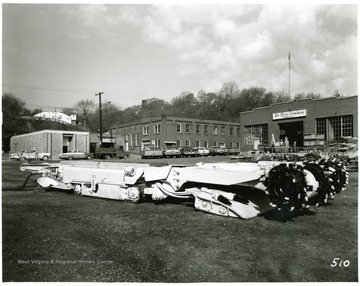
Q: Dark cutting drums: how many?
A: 3